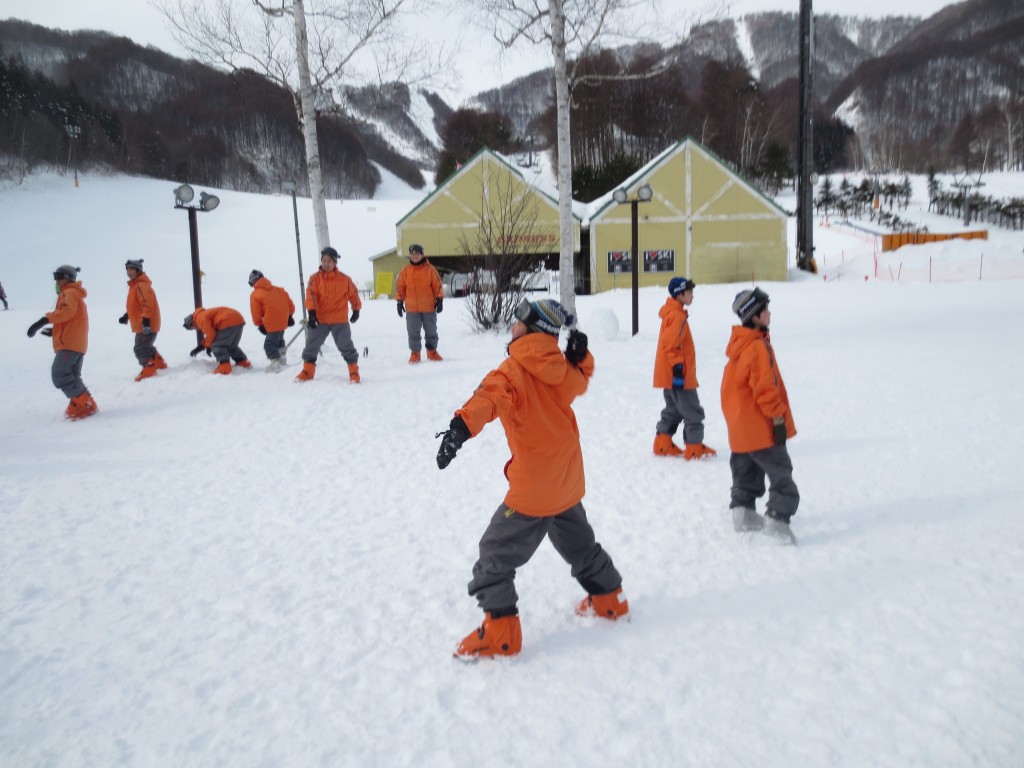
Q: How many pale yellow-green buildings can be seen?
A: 2